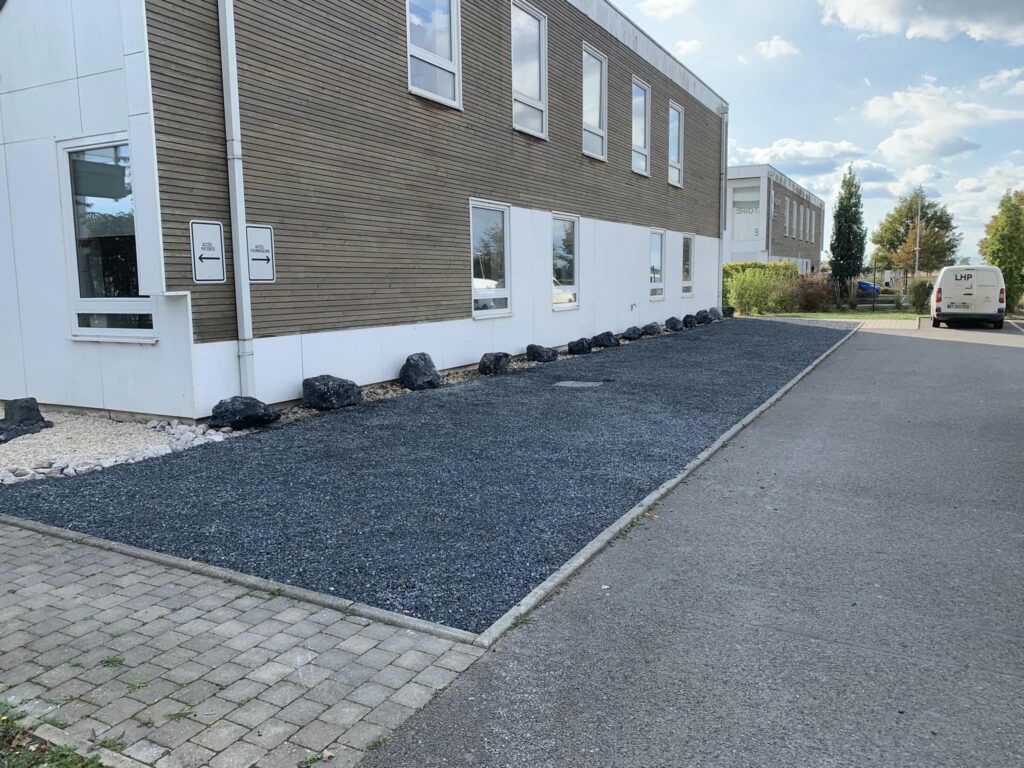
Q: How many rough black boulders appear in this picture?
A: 15